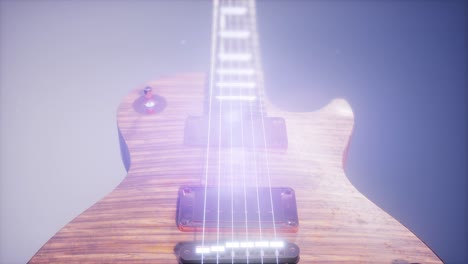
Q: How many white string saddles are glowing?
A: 6